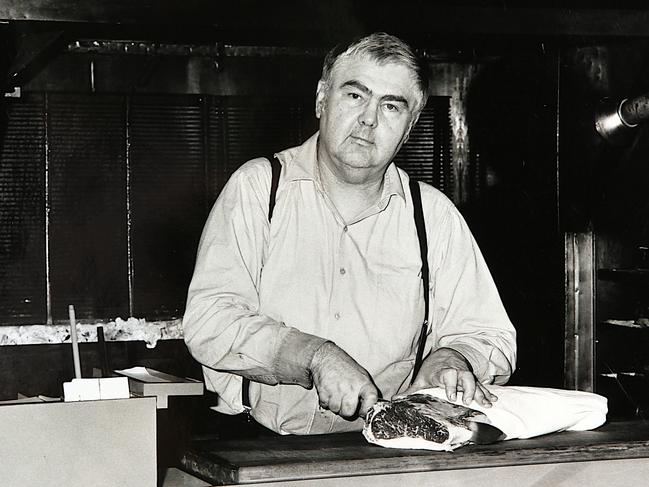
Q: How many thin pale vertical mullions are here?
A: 2